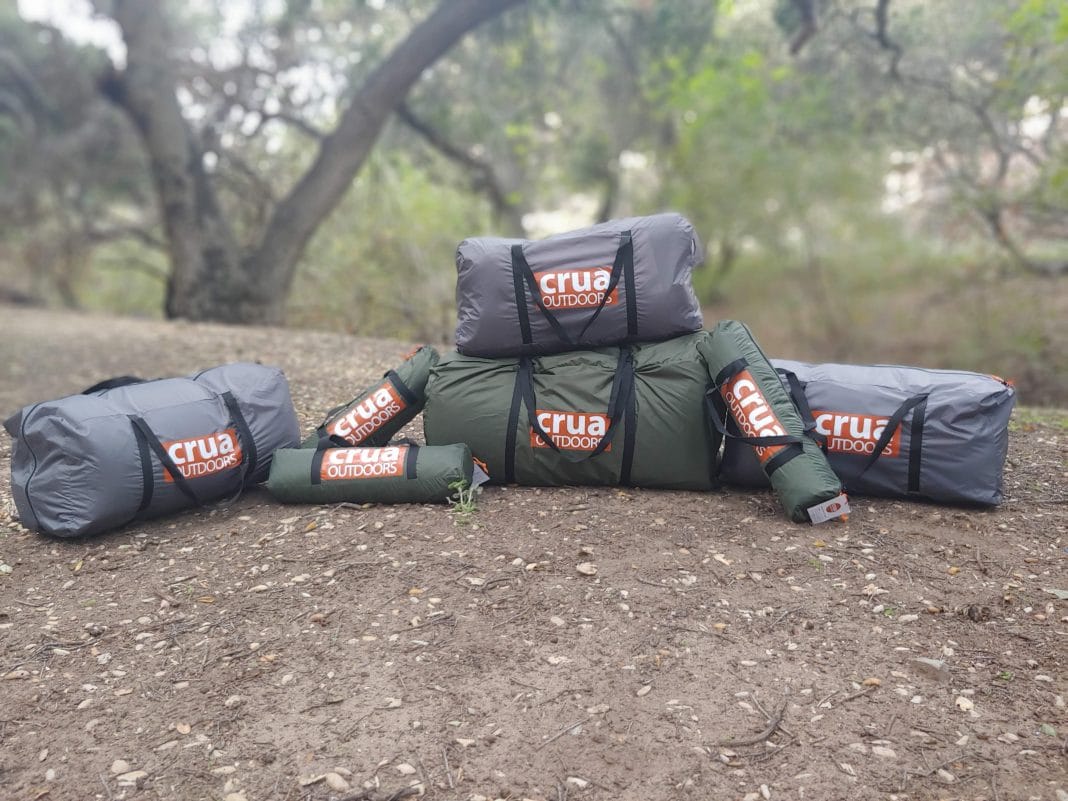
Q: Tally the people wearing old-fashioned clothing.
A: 0